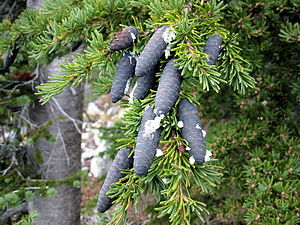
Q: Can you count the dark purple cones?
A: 9